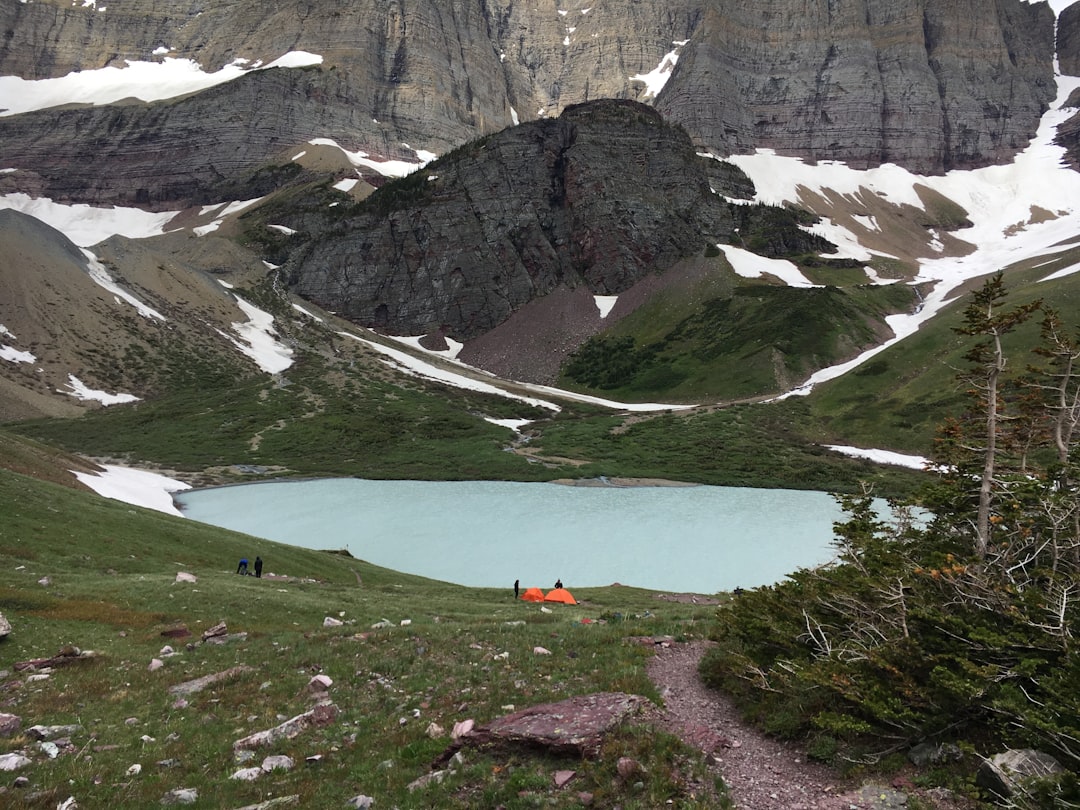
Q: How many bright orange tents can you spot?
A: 2